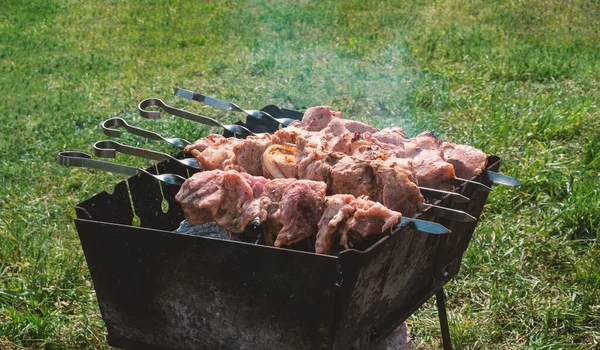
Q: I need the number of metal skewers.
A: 5